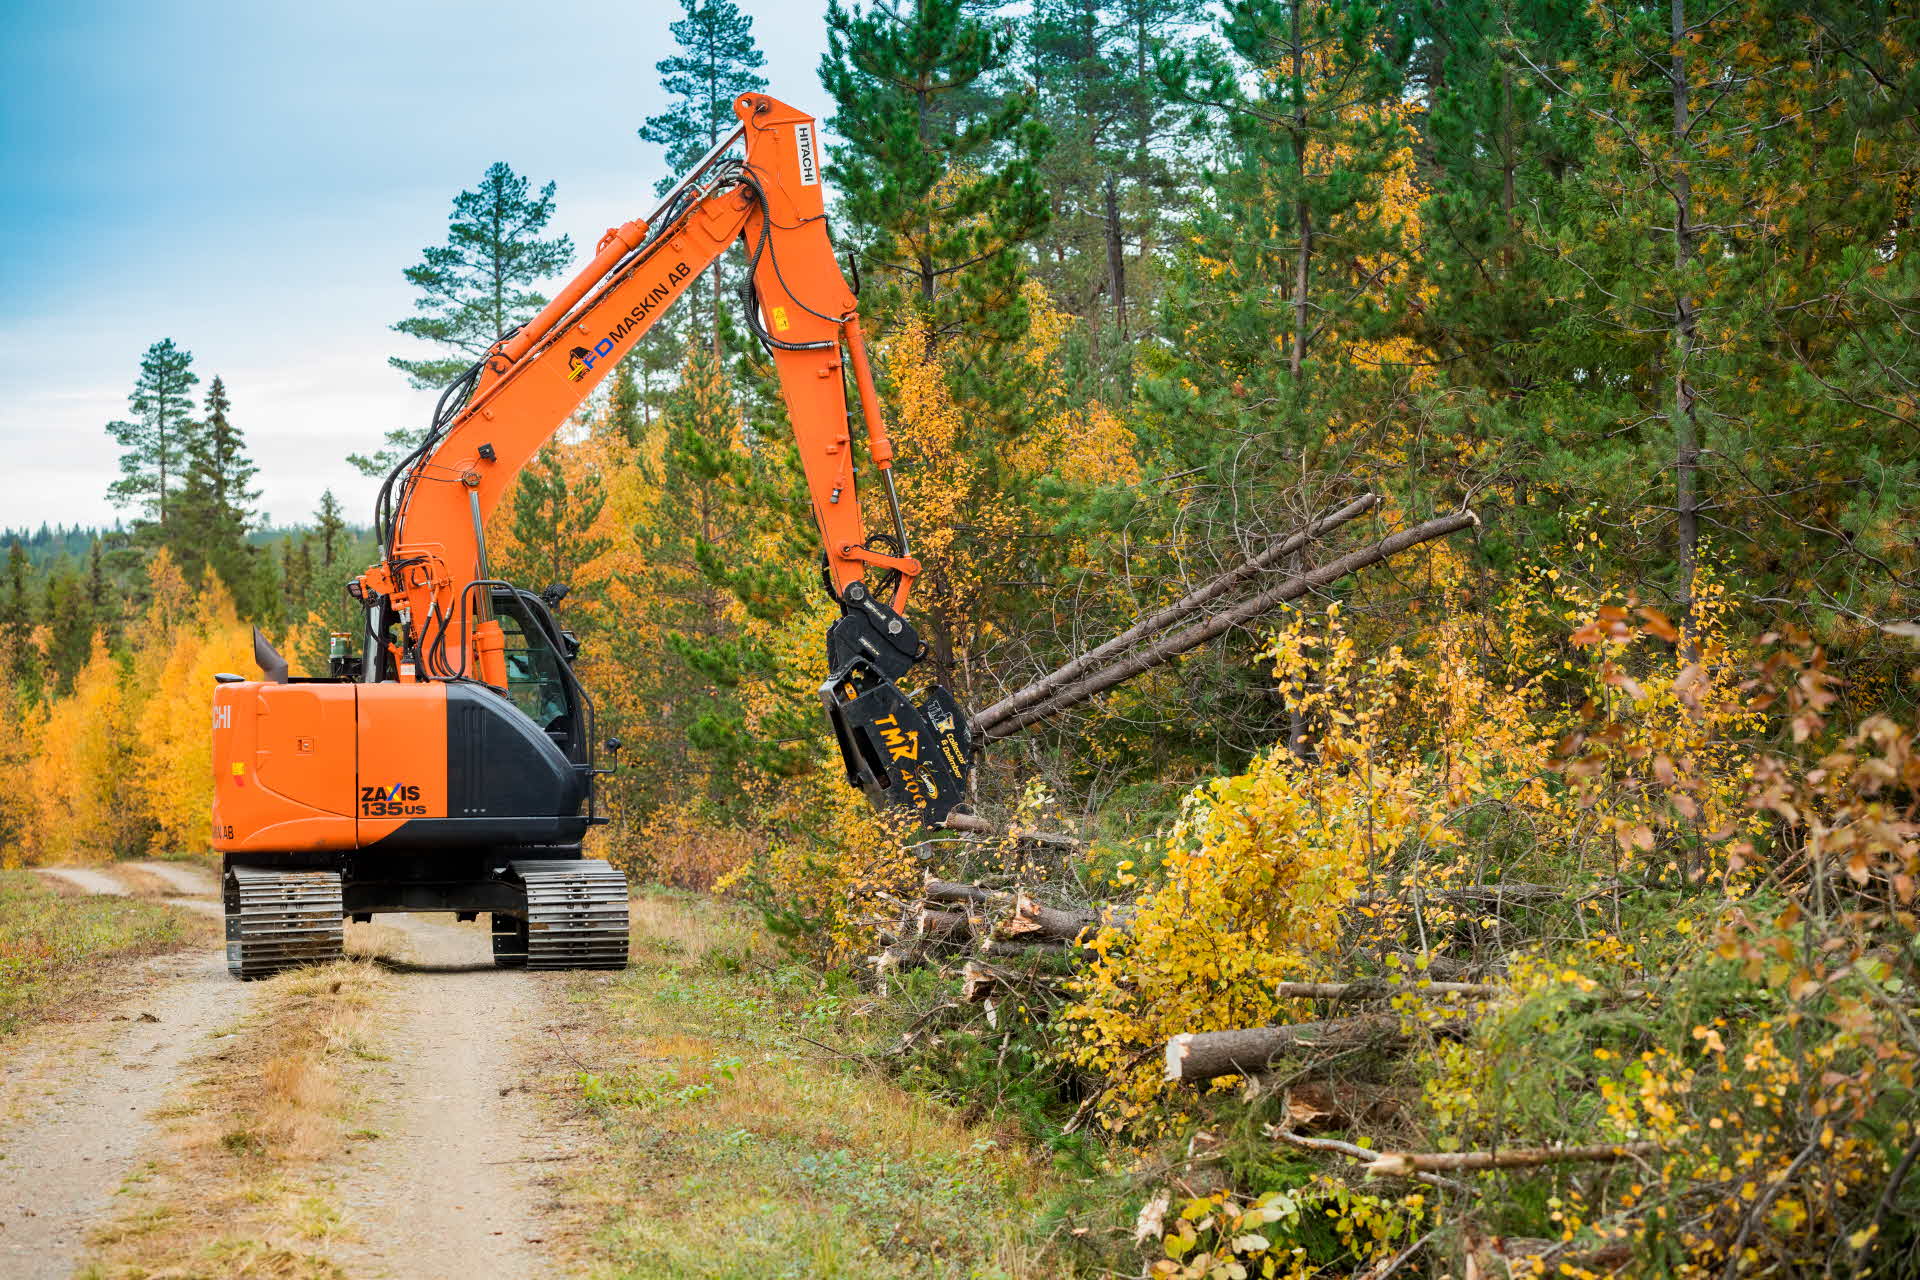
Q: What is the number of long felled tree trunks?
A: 2